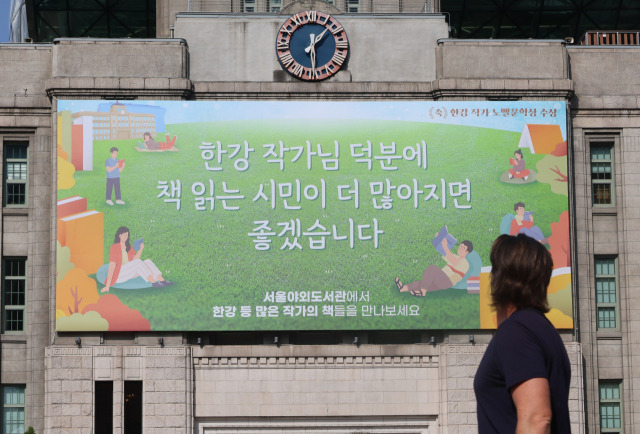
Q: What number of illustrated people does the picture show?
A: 6